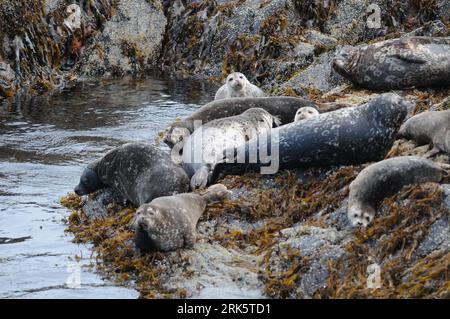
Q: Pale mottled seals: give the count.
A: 3